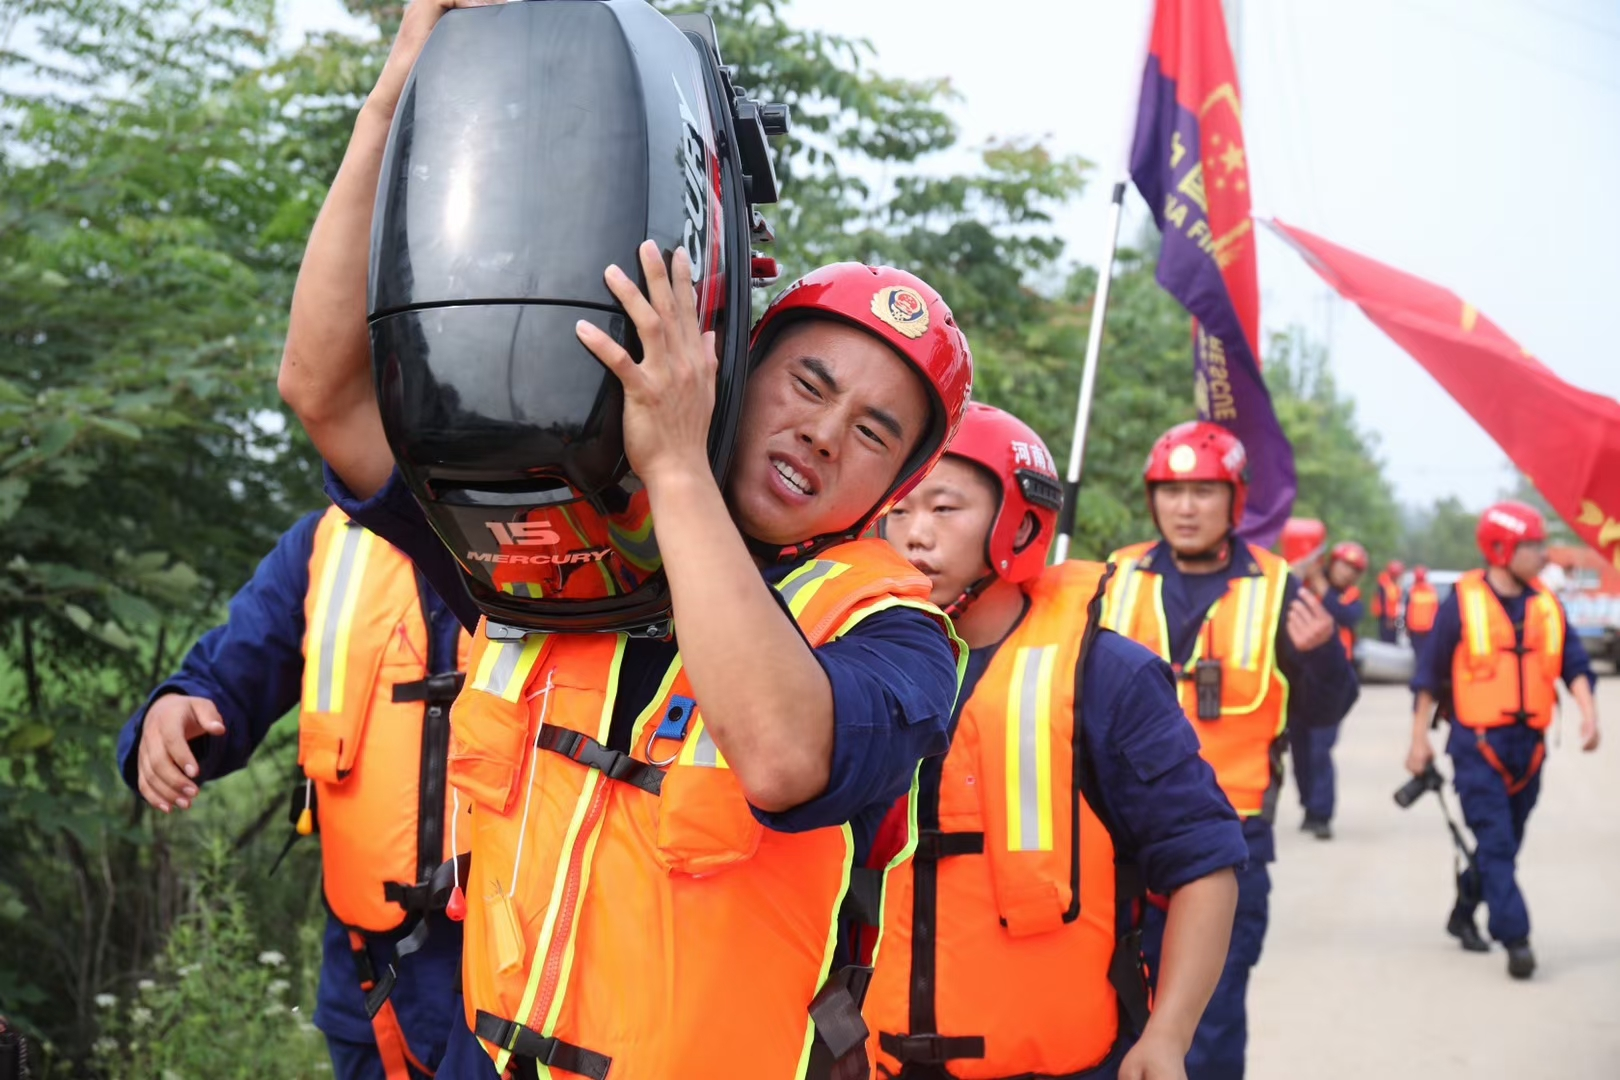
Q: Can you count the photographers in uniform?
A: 1